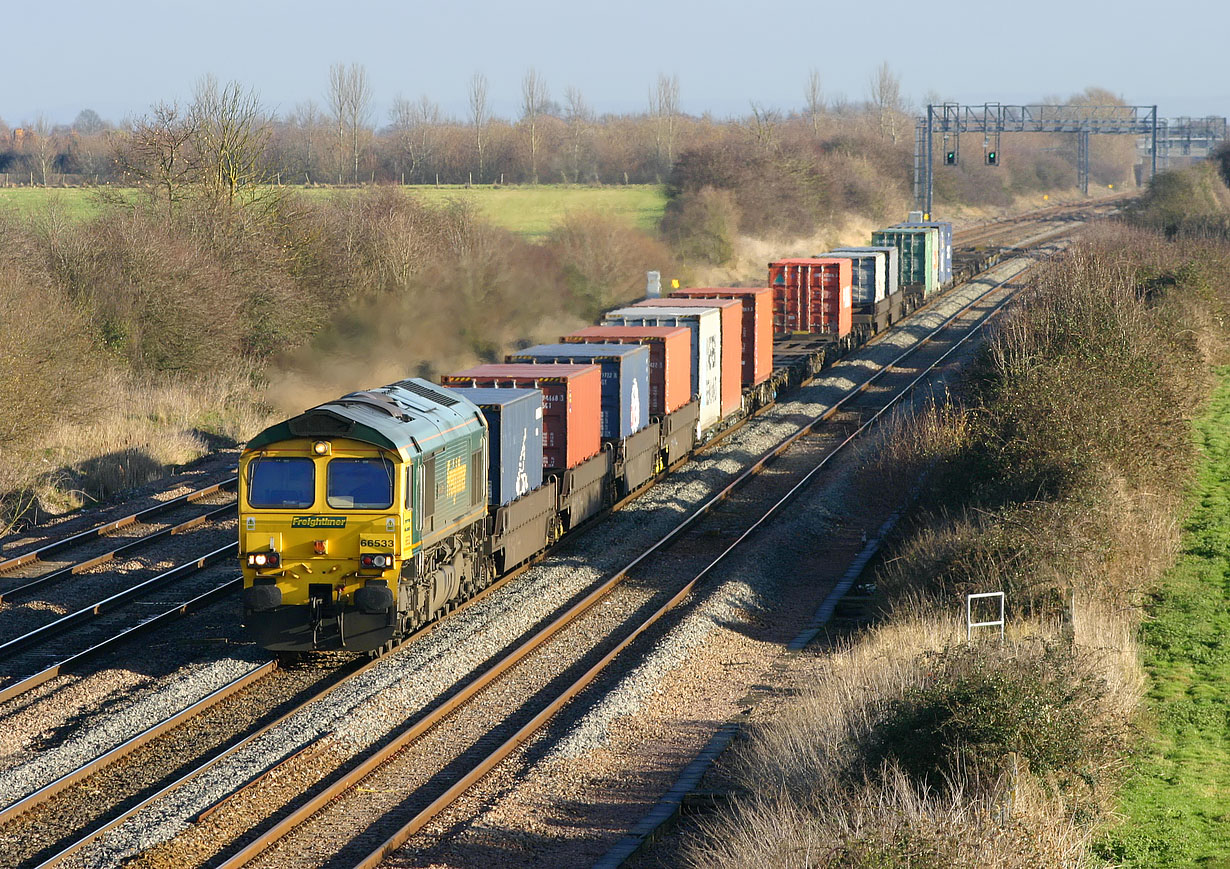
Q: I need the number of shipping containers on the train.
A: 14